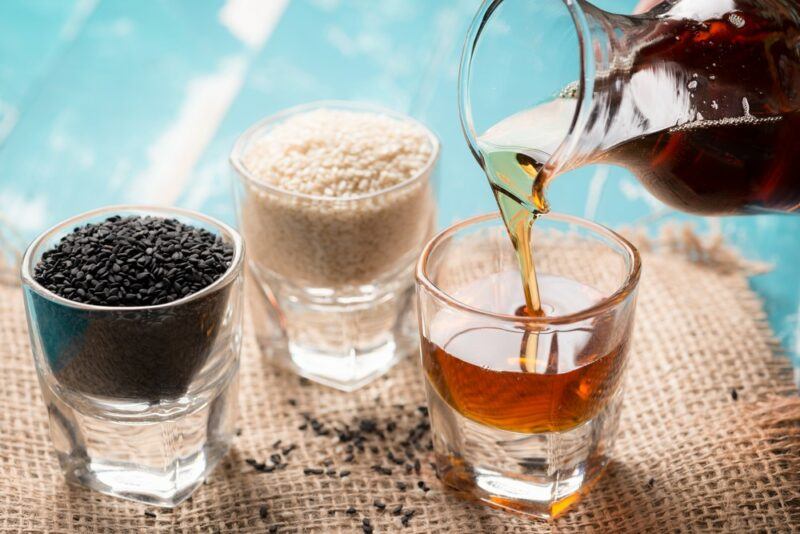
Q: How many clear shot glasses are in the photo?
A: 3